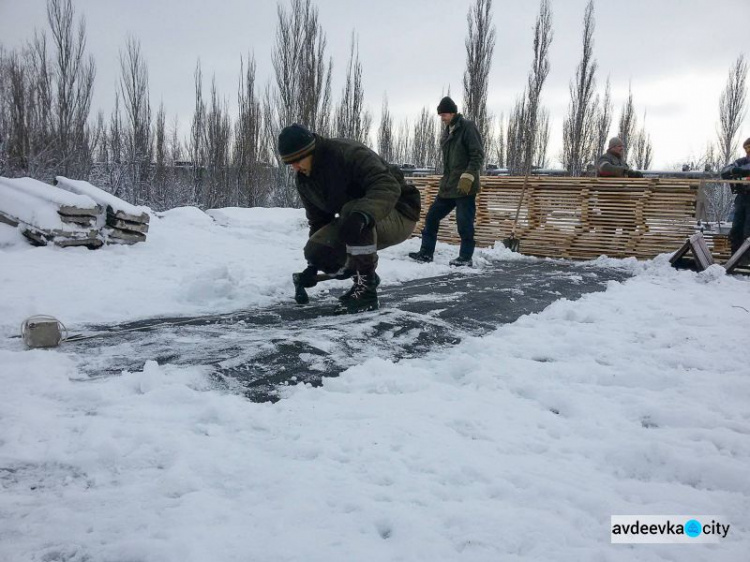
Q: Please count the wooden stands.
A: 2